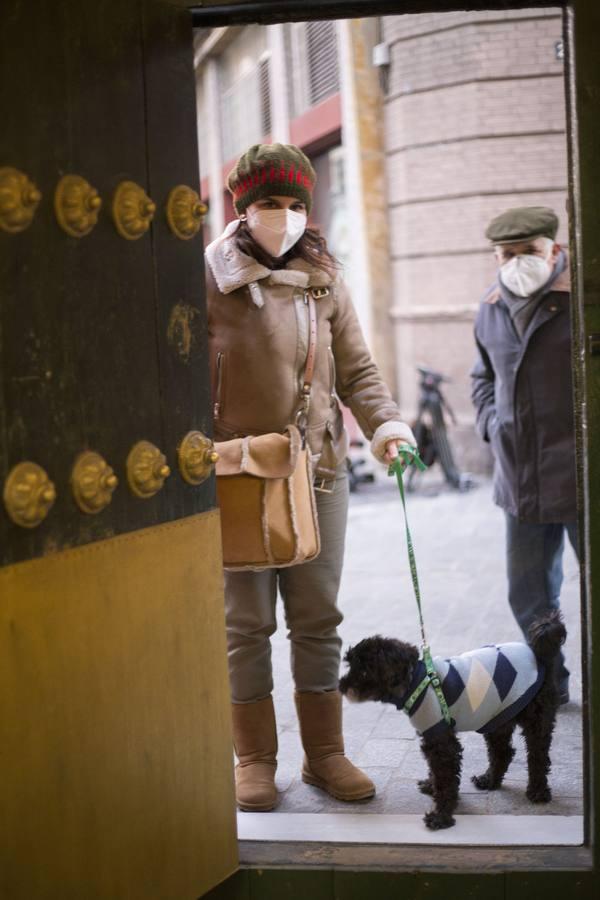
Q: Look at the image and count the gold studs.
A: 8